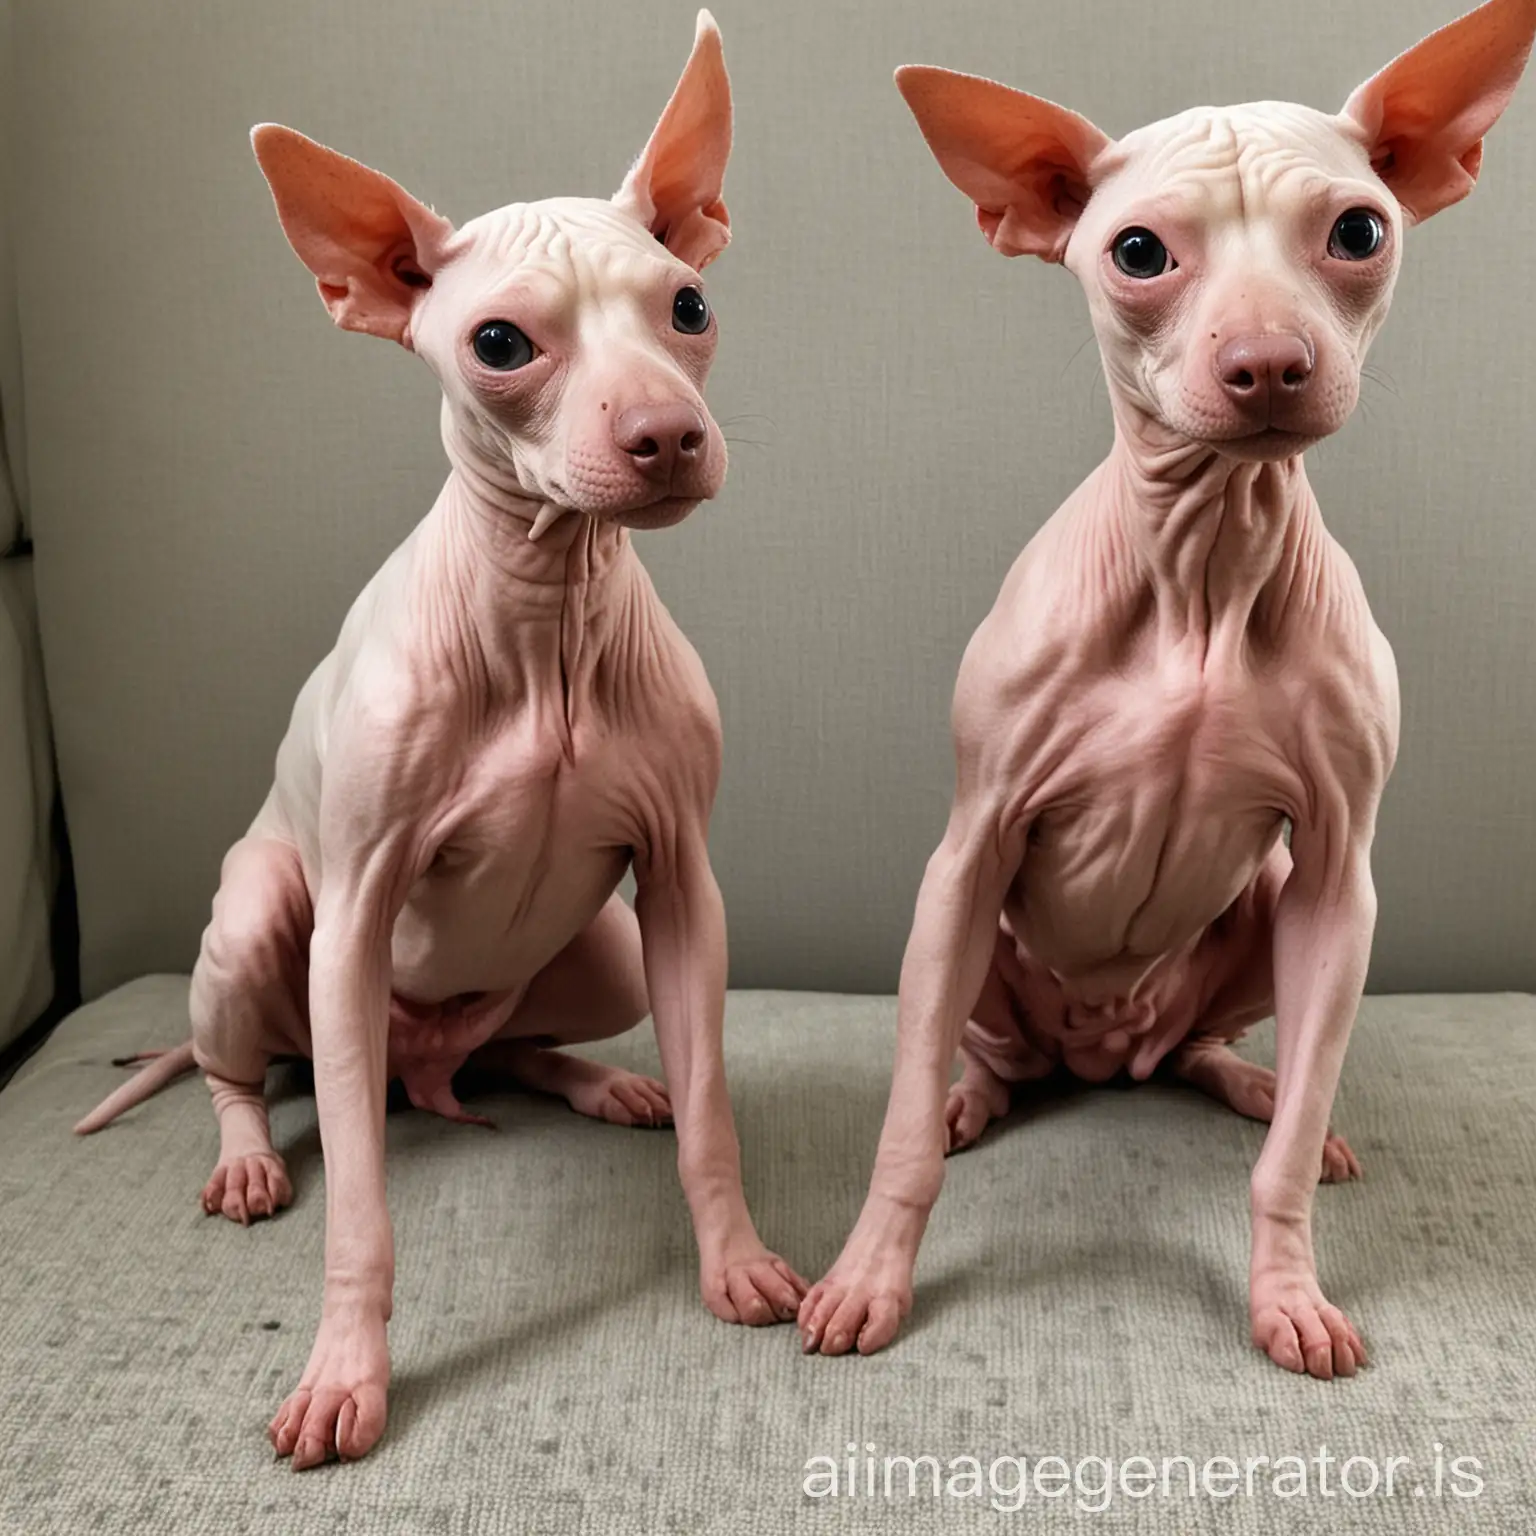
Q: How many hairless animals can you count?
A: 2